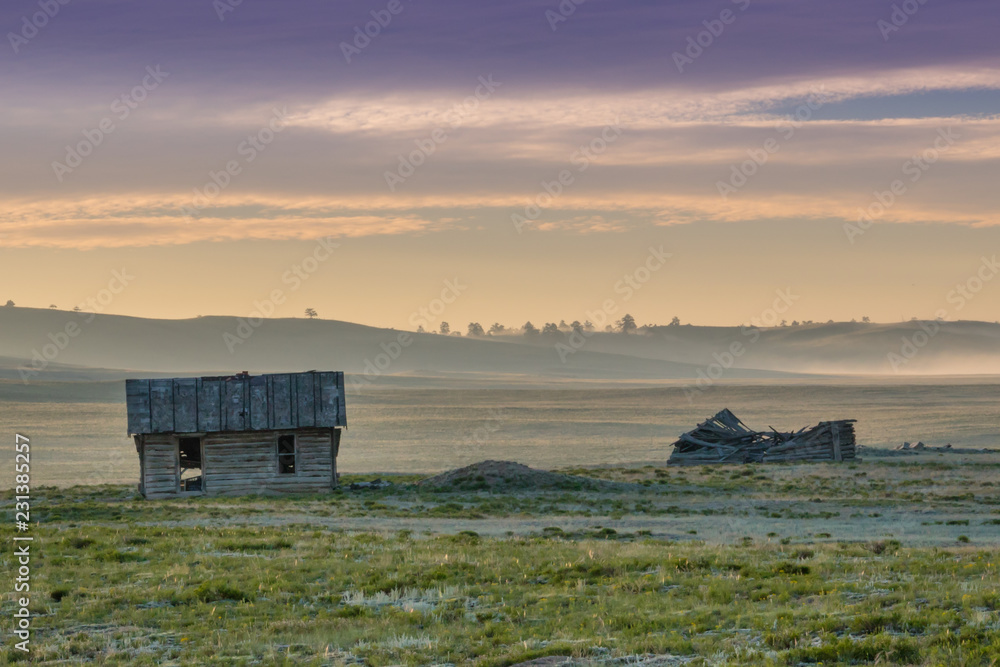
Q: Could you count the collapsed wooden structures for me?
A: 1